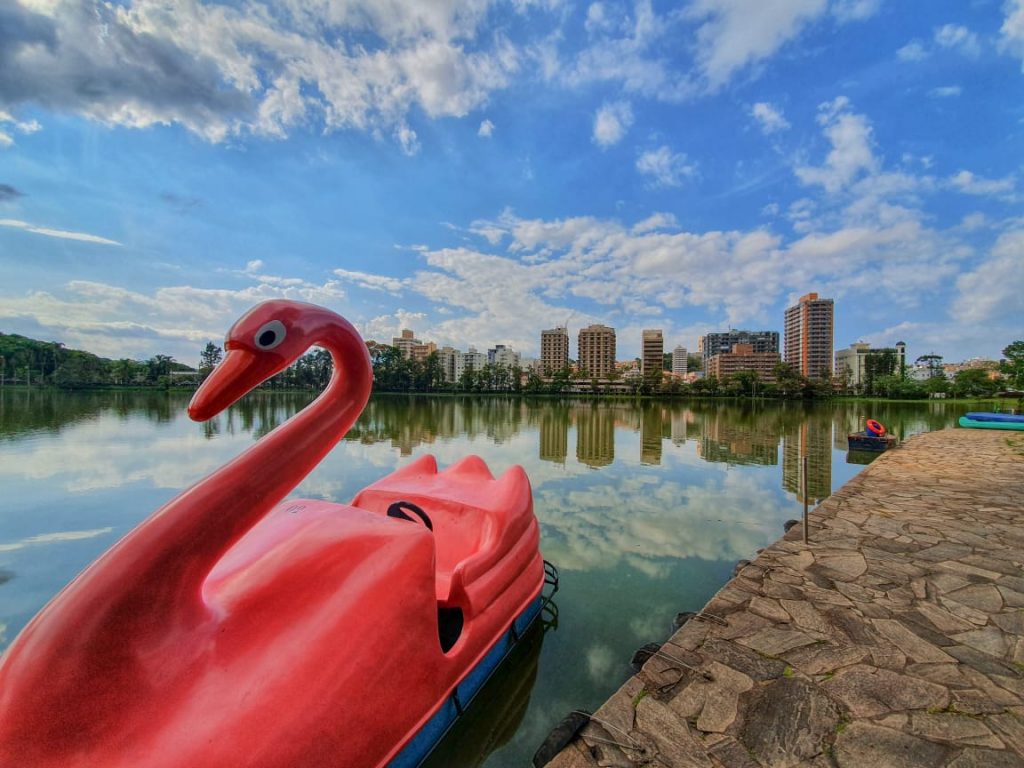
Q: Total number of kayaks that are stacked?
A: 2